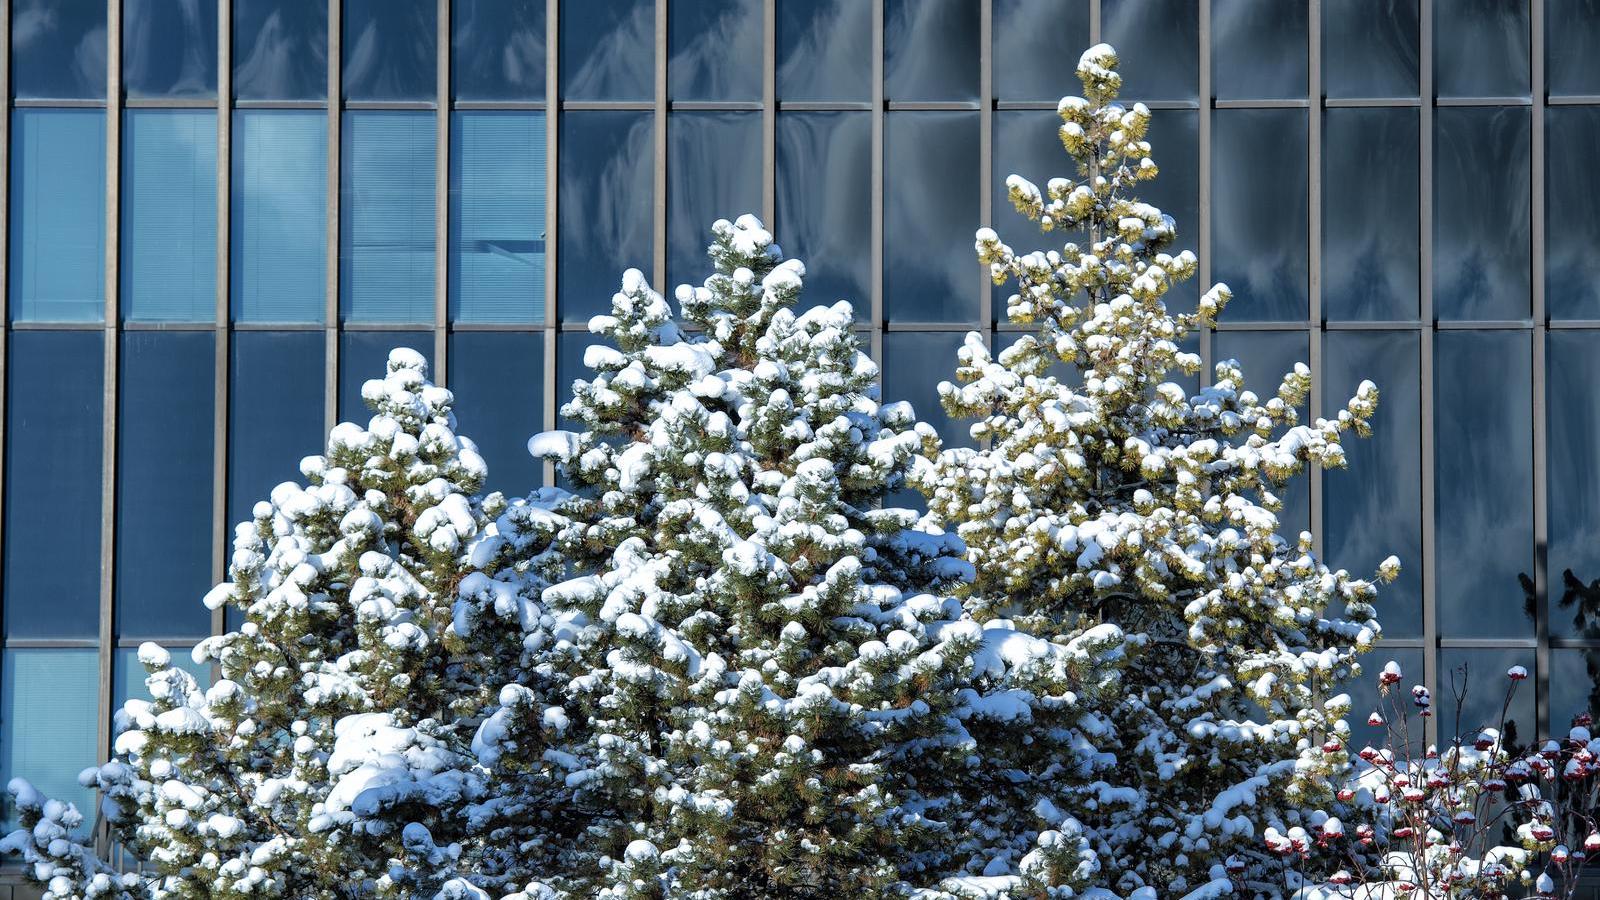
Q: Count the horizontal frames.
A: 3